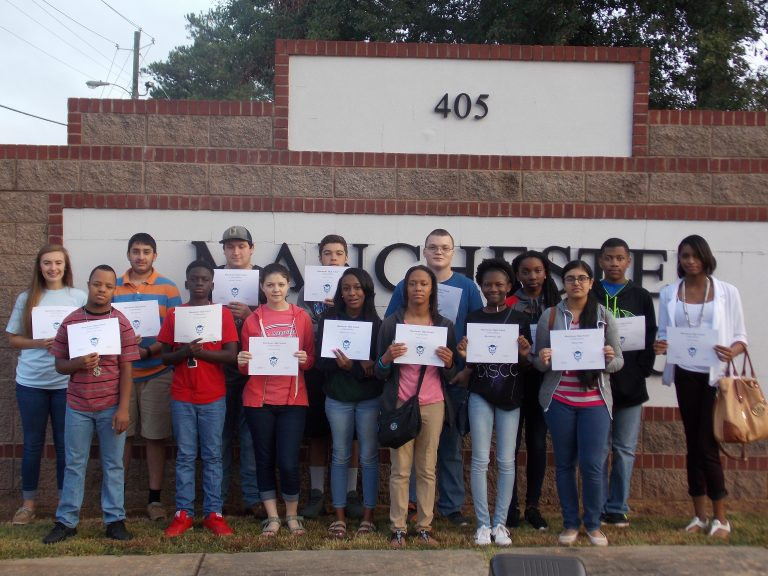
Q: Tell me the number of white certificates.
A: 15